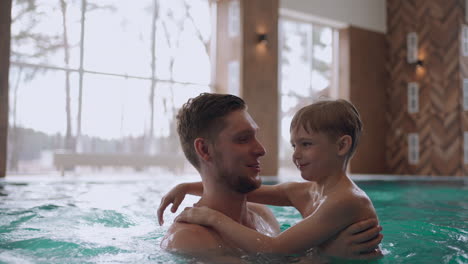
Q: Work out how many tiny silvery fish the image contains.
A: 0